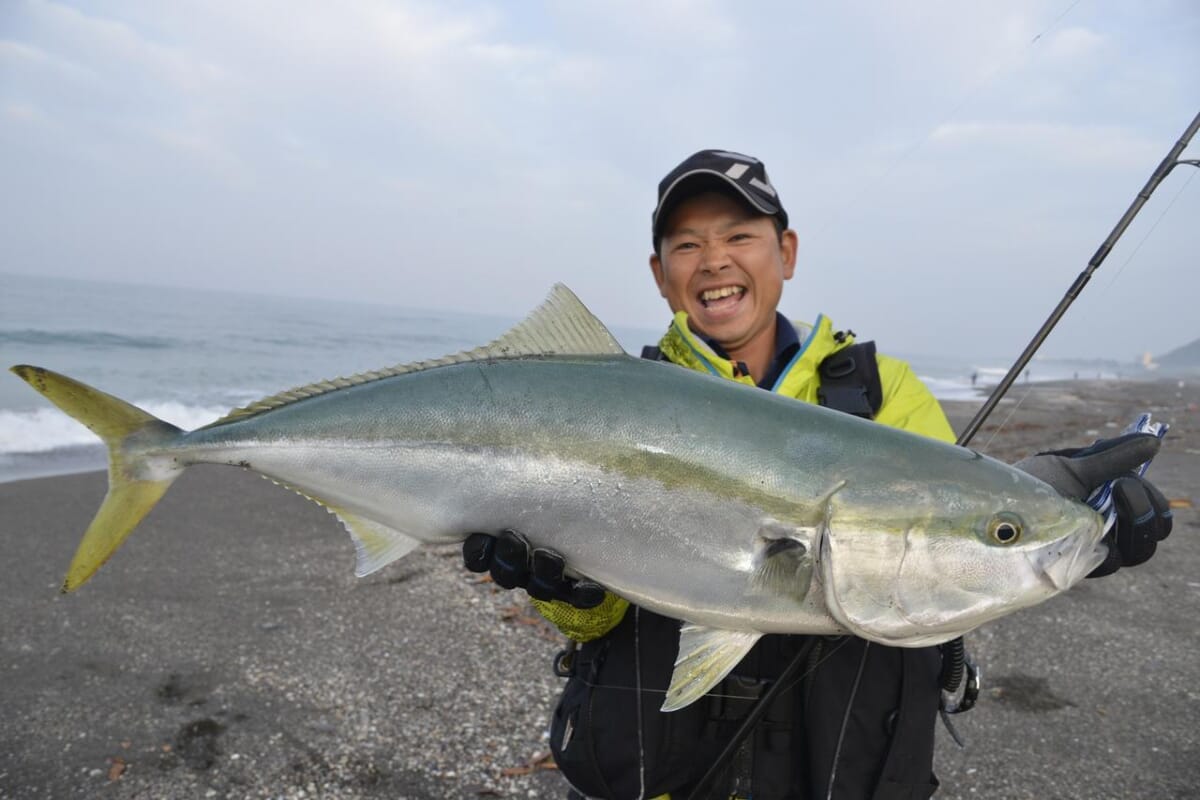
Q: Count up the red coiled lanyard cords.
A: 0